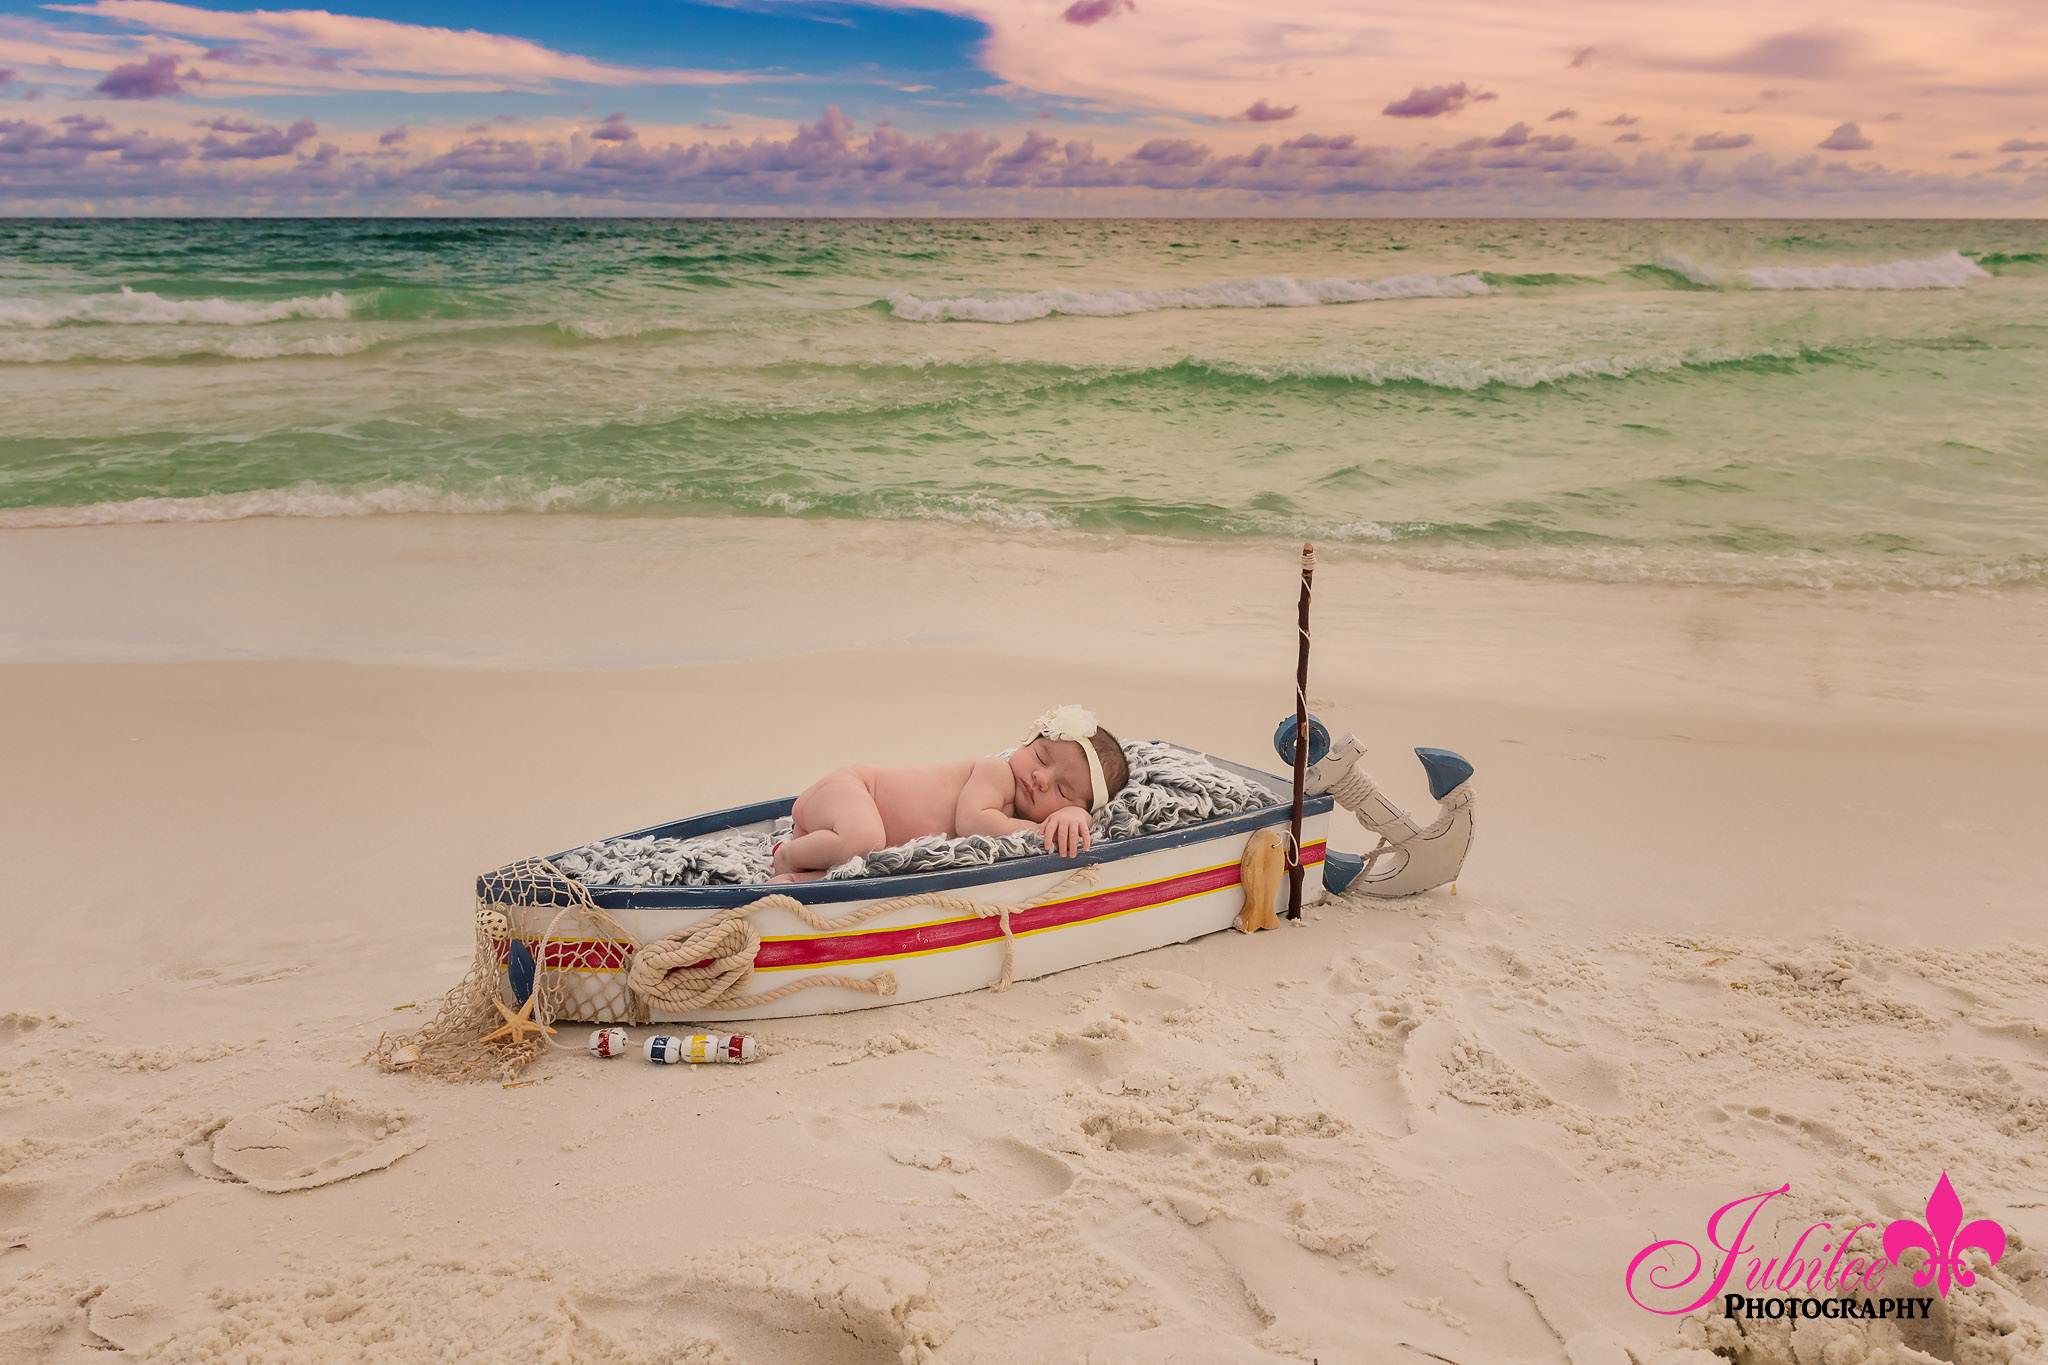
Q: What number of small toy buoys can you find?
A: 4